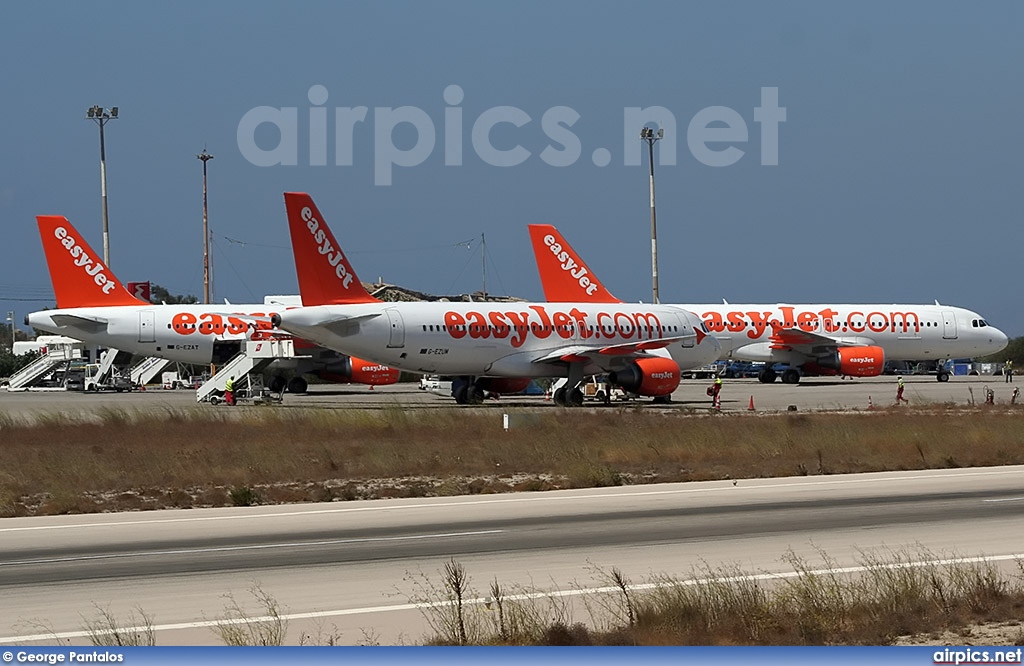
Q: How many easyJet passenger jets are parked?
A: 3